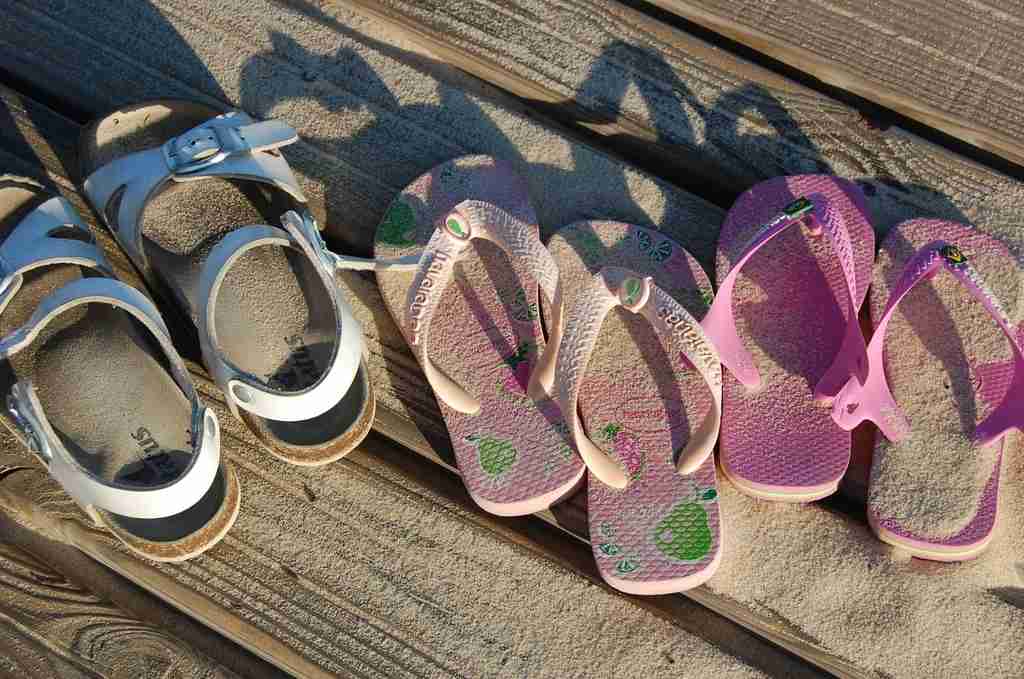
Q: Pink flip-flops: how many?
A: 4